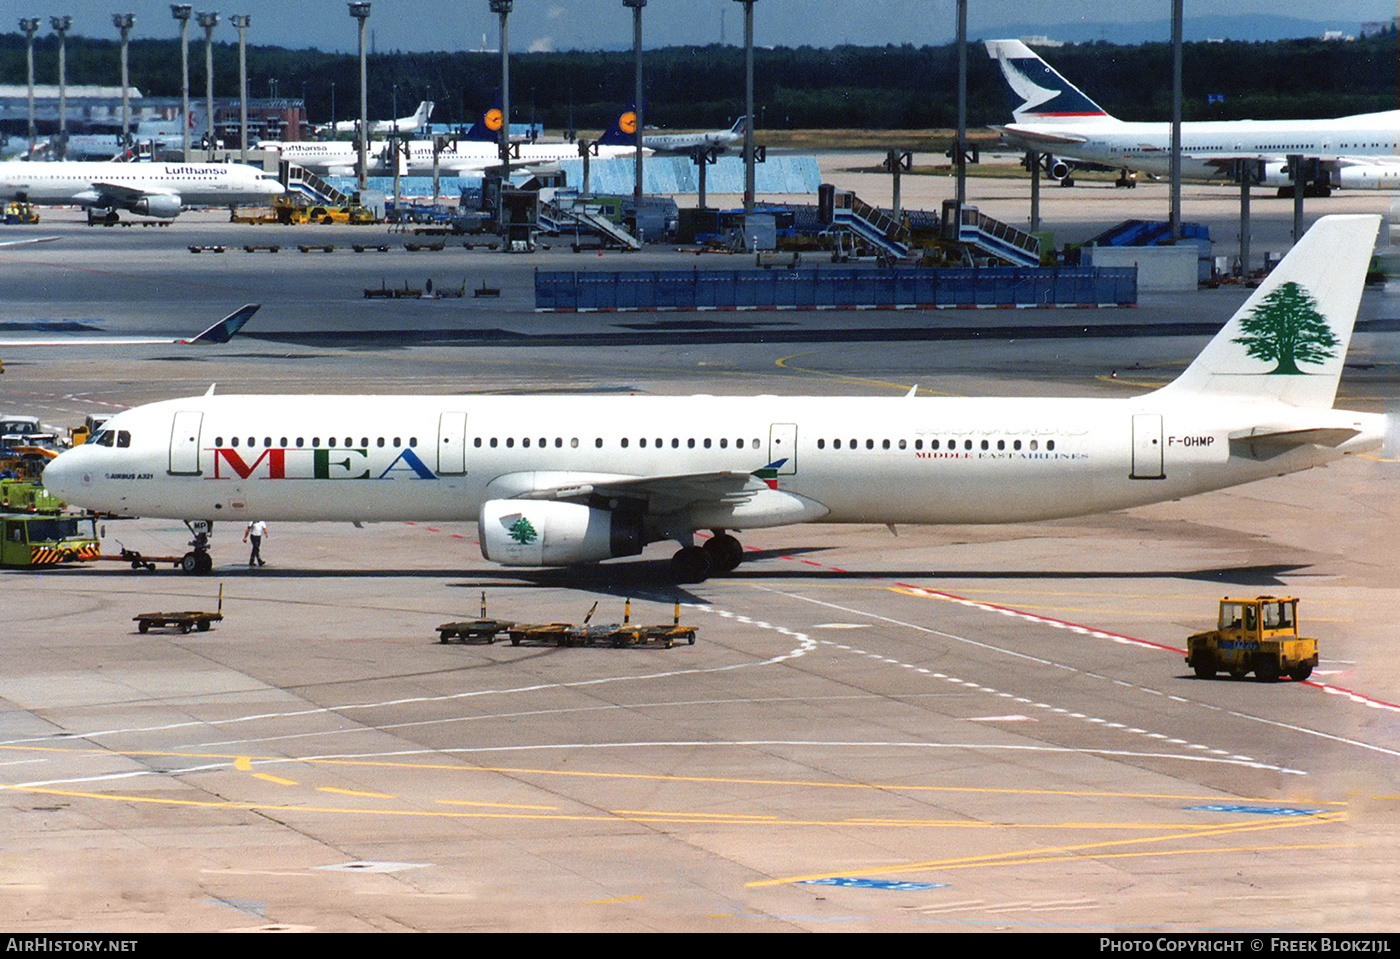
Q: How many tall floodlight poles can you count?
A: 12